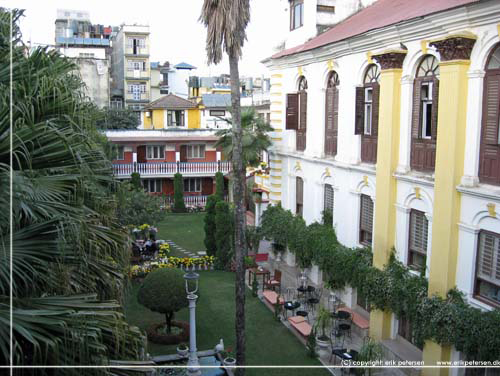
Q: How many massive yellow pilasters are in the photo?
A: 2